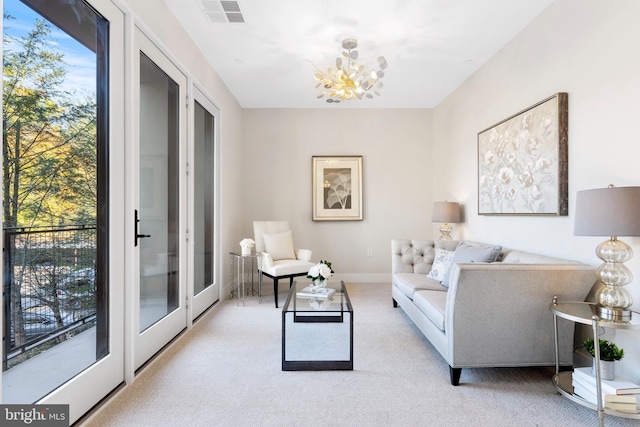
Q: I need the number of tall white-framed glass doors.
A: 3